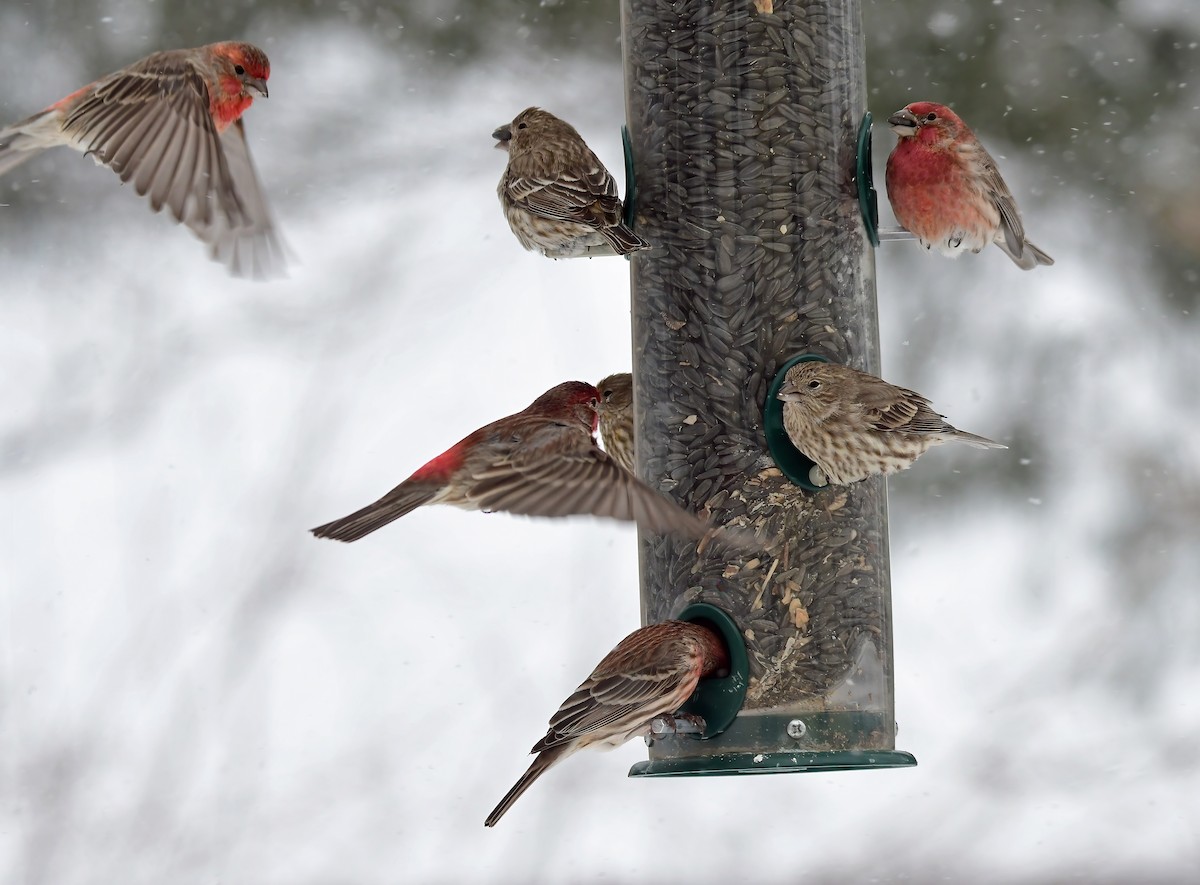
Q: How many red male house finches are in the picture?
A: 4